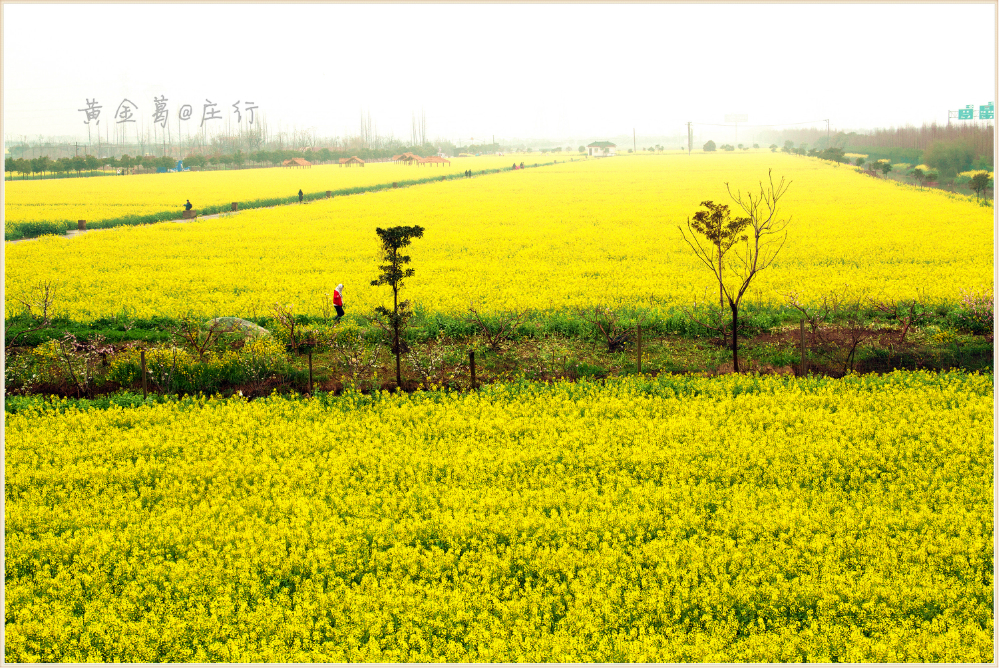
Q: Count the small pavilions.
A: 4